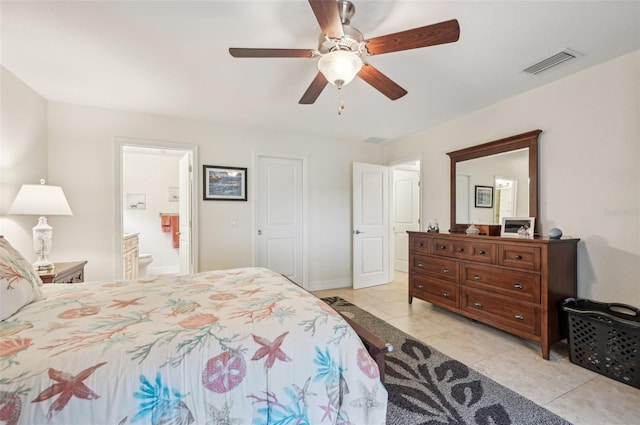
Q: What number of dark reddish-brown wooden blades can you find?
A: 5